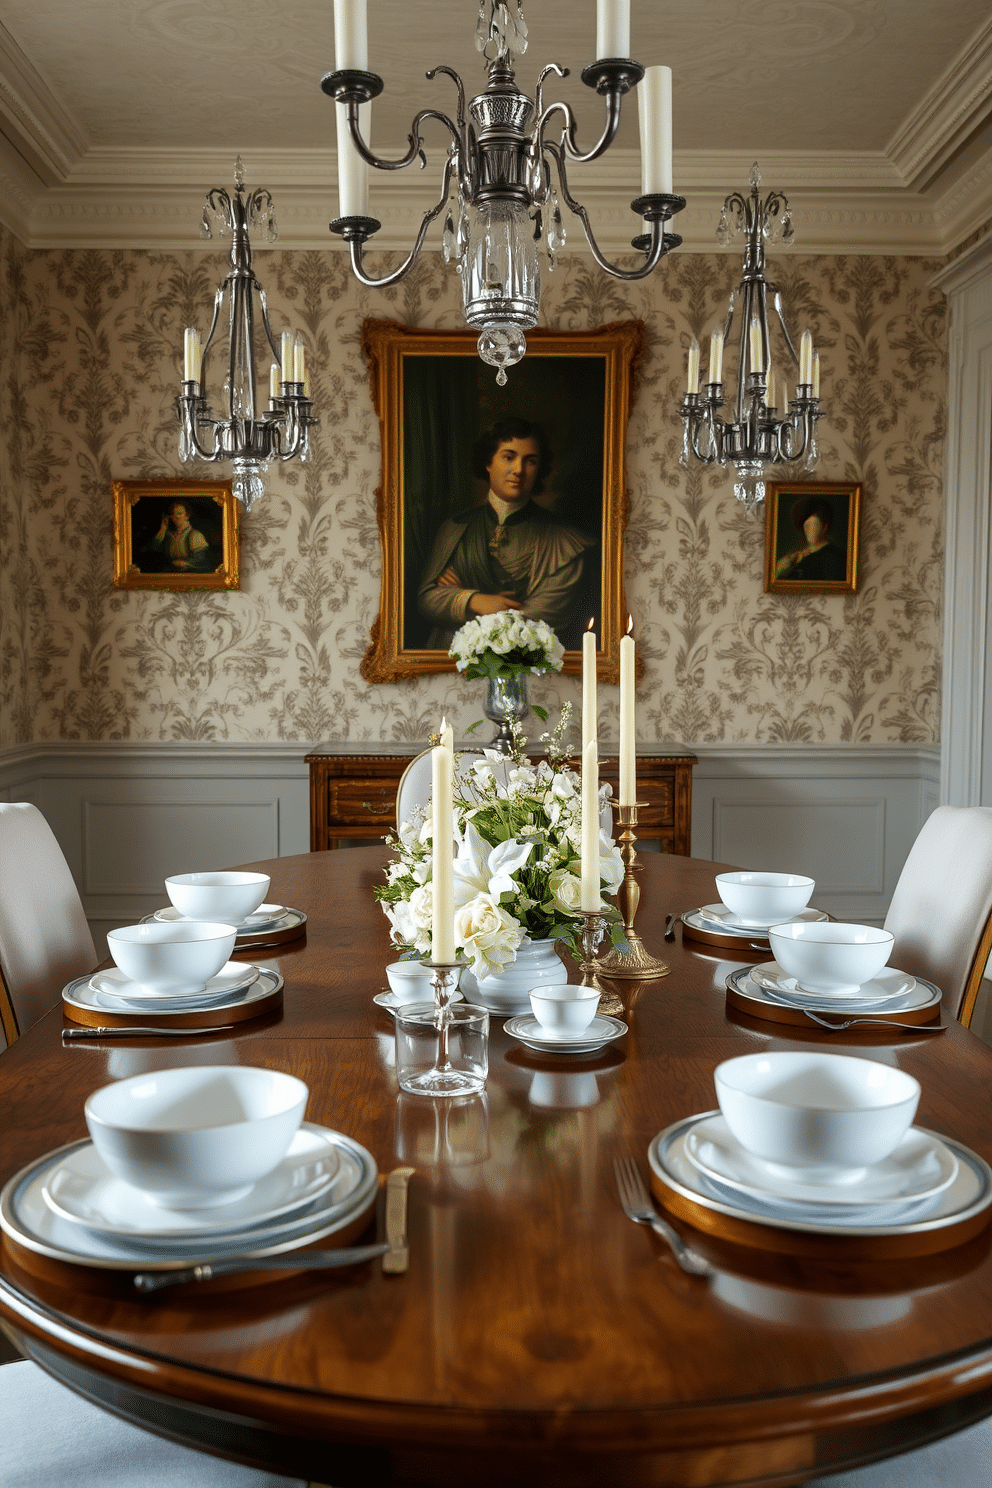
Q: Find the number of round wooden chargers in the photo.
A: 6